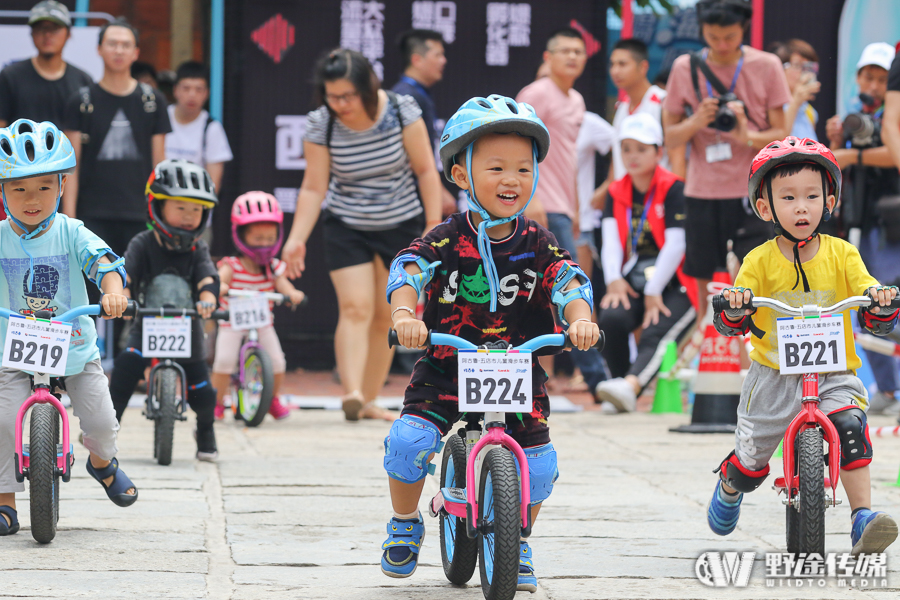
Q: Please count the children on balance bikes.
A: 5